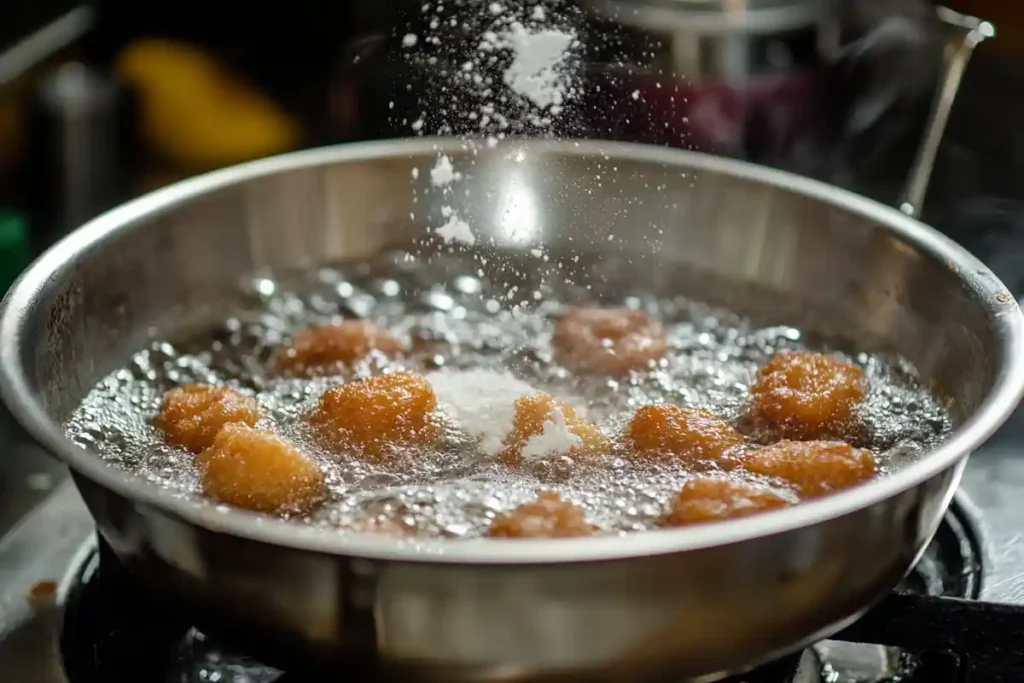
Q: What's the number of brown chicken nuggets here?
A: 11